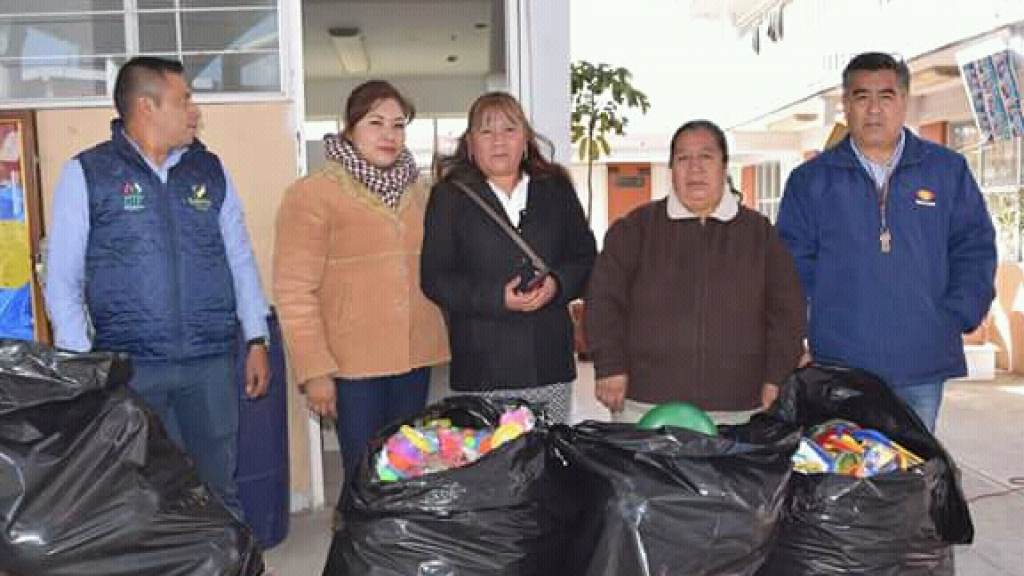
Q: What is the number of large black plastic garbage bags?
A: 4